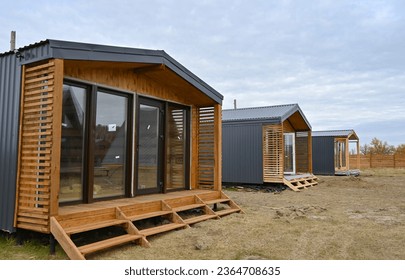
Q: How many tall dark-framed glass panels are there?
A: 4